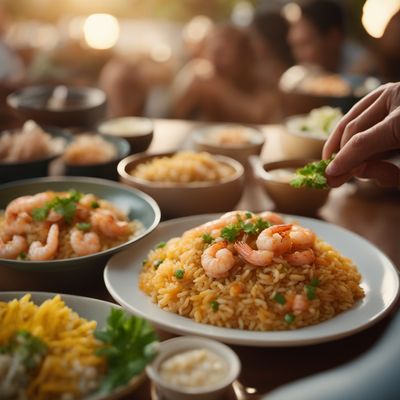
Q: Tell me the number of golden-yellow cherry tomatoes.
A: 0